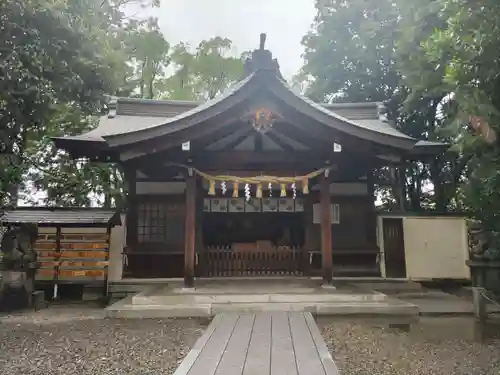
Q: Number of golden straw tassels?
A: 5